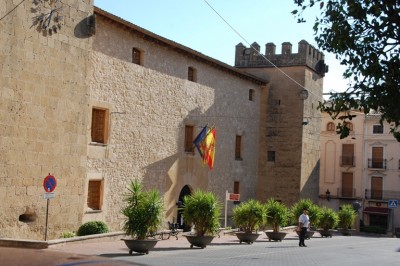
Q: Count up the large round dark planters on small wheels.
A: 7